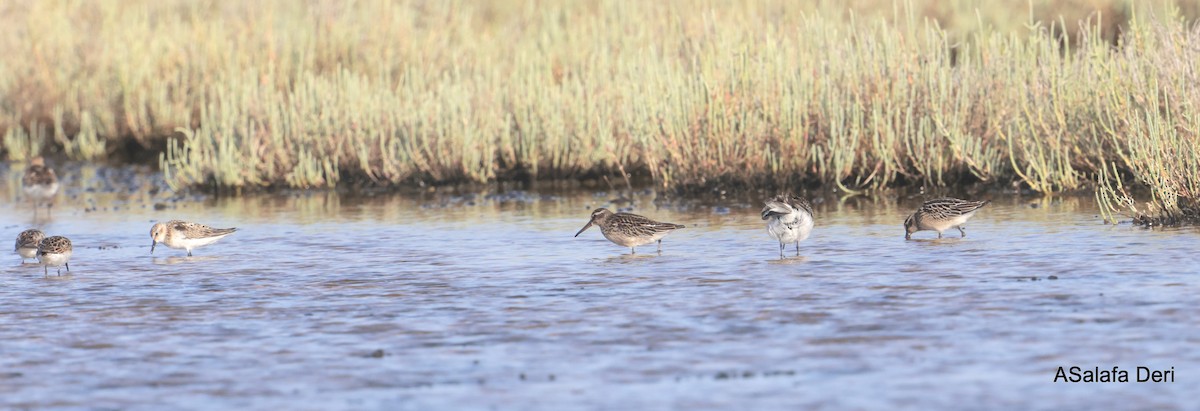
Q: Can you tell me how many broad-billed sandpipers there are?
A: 2